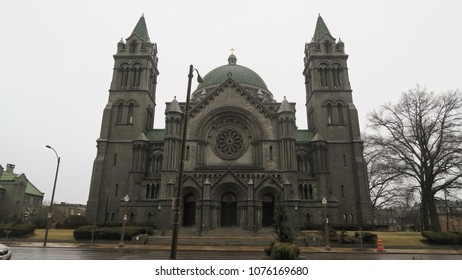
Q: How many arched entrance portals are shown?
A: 3